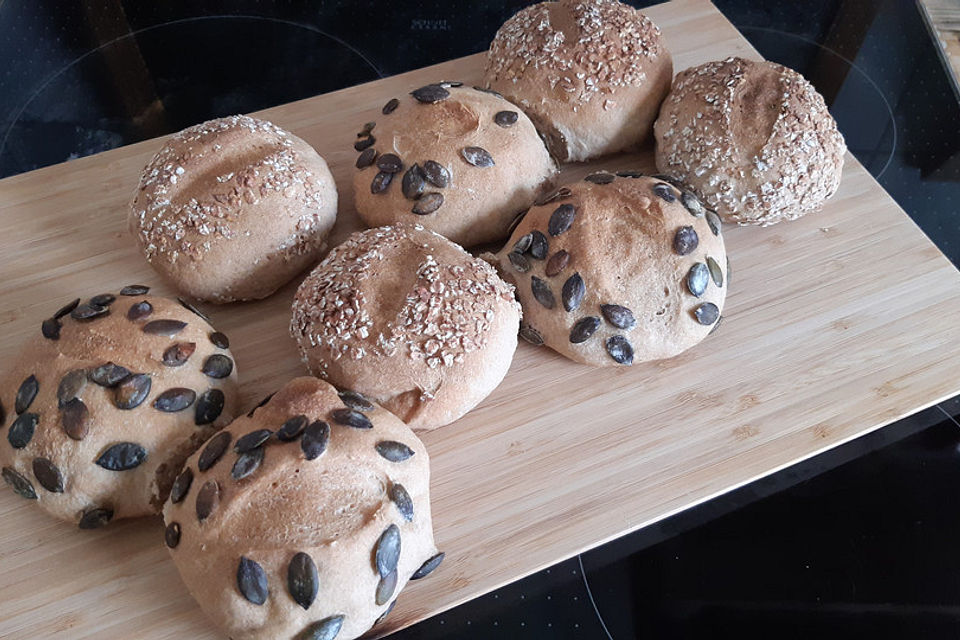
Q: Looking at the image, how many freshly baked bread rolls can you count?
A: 8